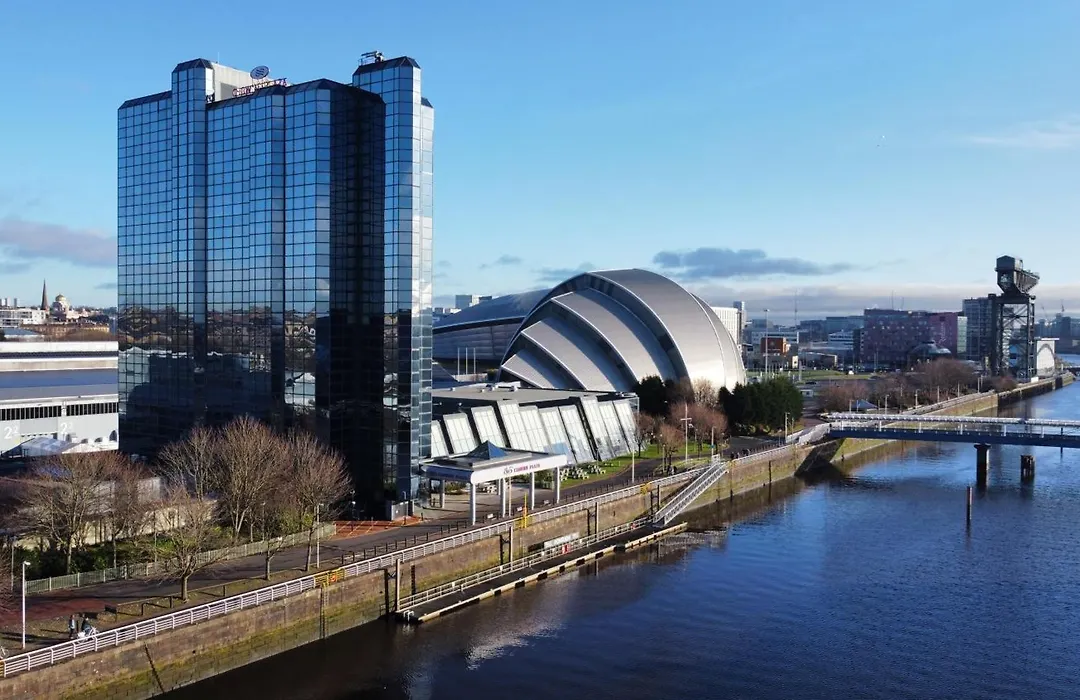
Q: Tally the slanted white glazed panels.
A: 10